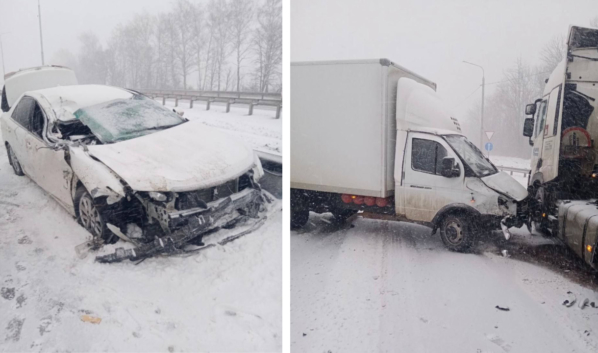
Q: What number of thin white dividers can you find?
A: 1